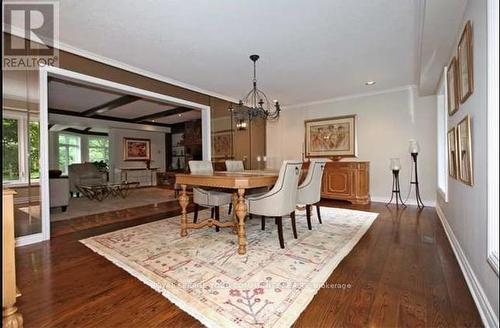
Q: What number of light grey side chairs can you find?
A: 4